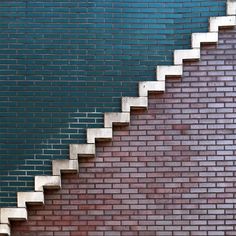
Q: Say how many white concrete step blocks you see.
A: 15